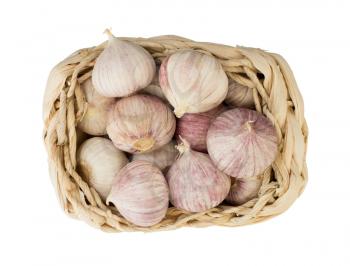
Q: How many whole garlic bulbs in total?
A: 13